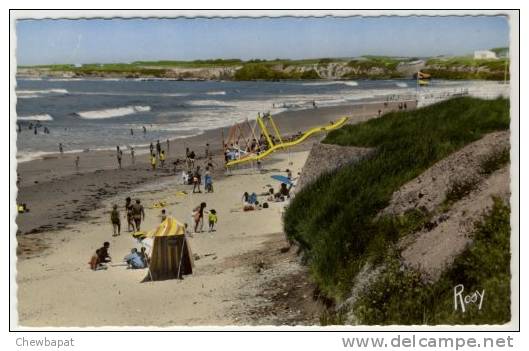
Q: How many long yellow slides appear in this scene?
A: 1